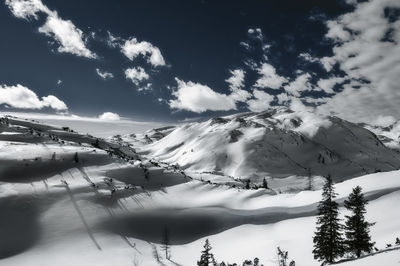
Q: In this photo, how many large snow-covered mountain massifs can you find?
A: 1